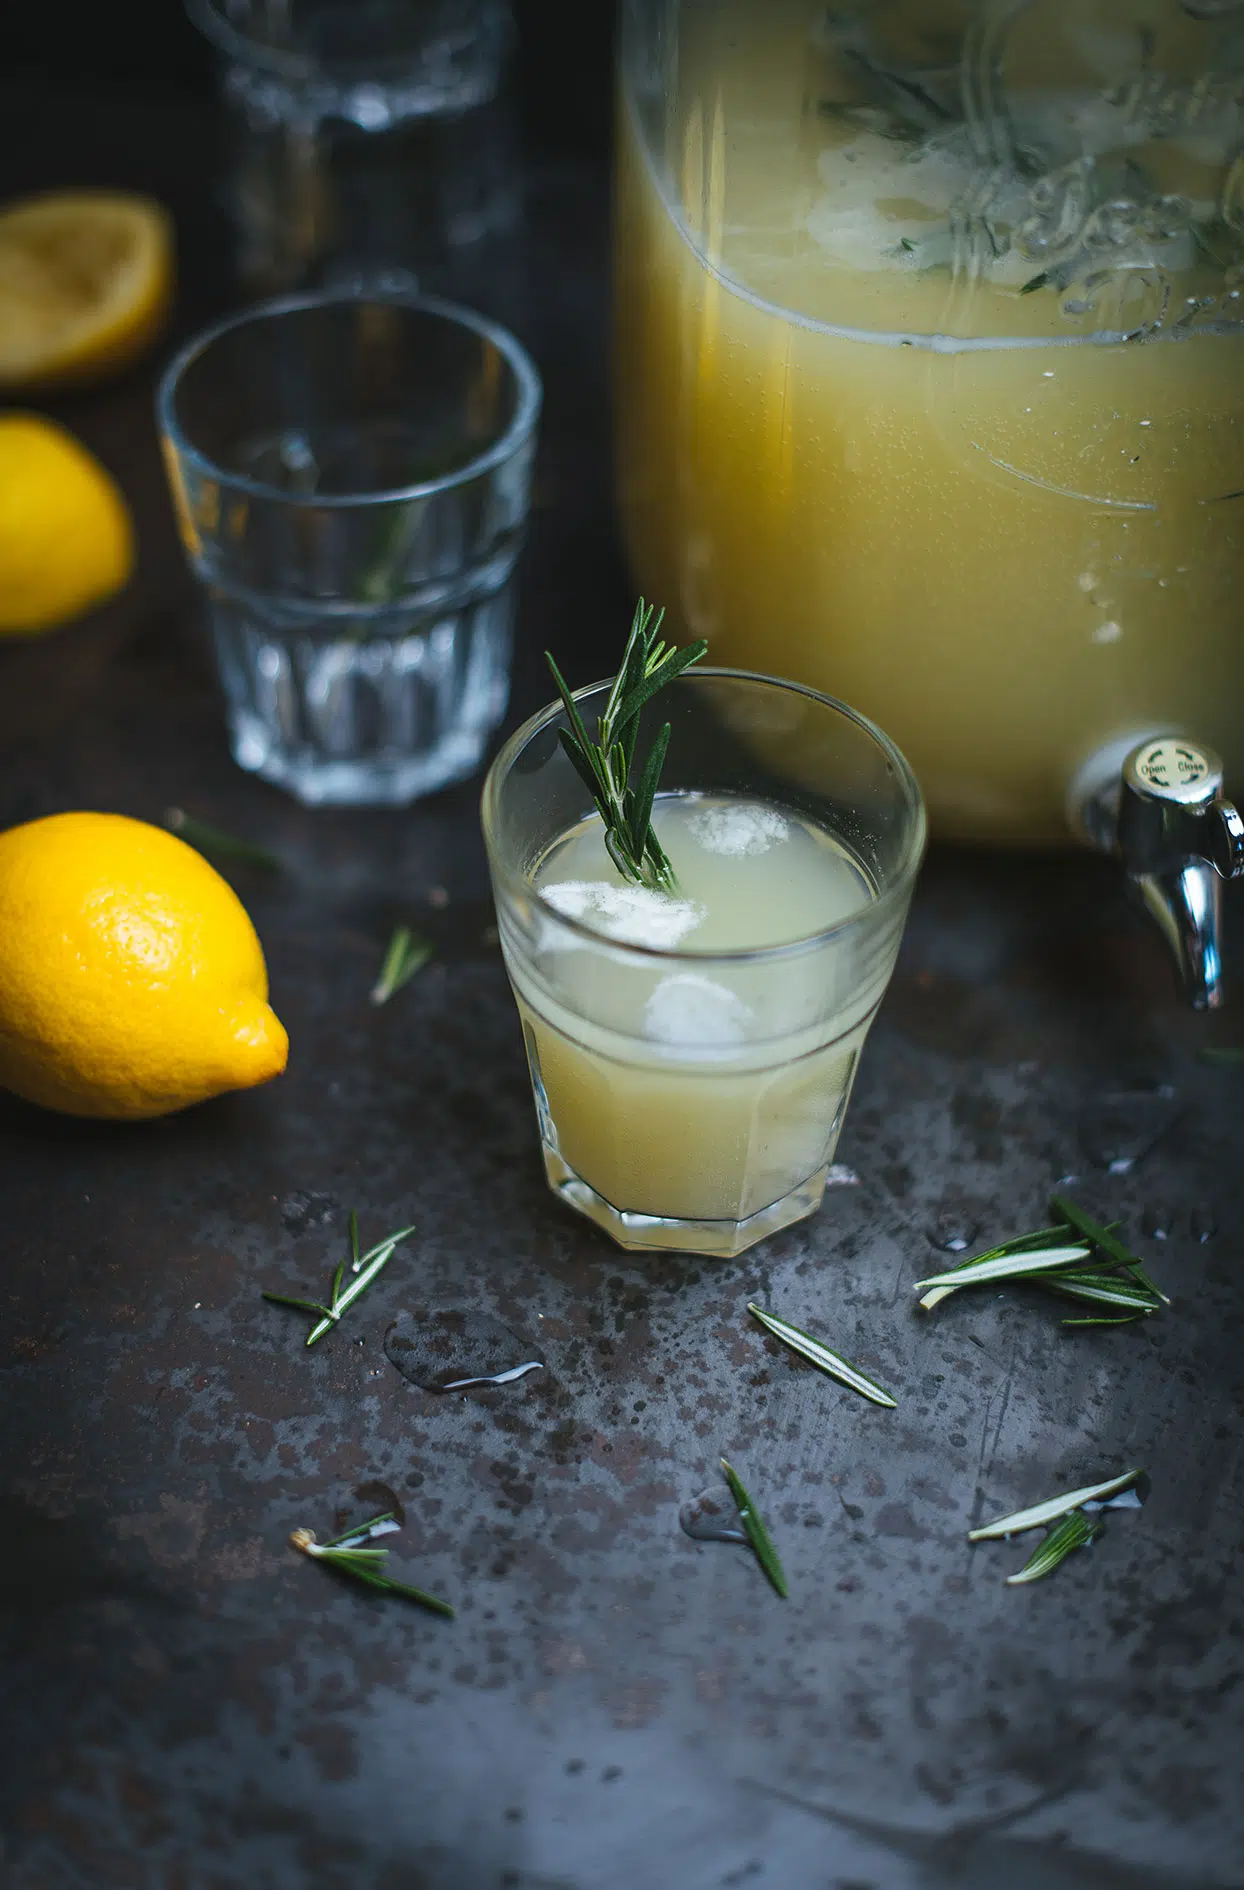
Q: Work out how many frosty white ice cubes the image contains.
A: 3